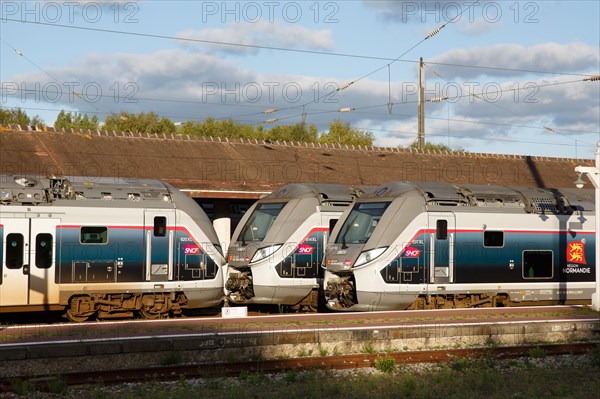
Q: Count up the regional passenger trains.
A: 3